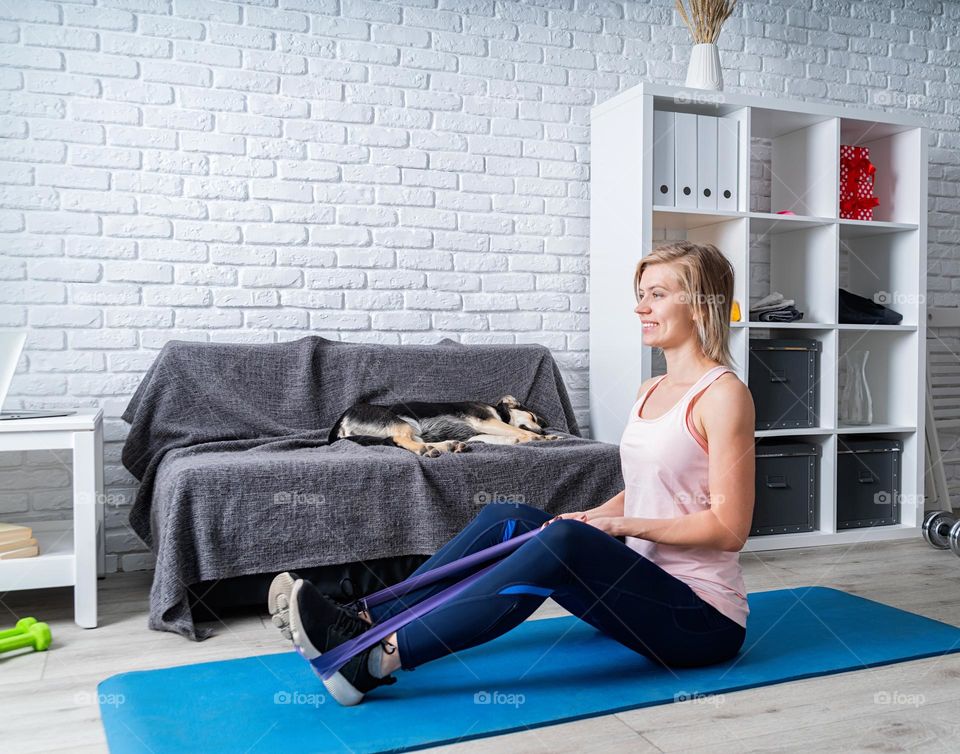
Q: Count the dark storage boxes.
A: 3